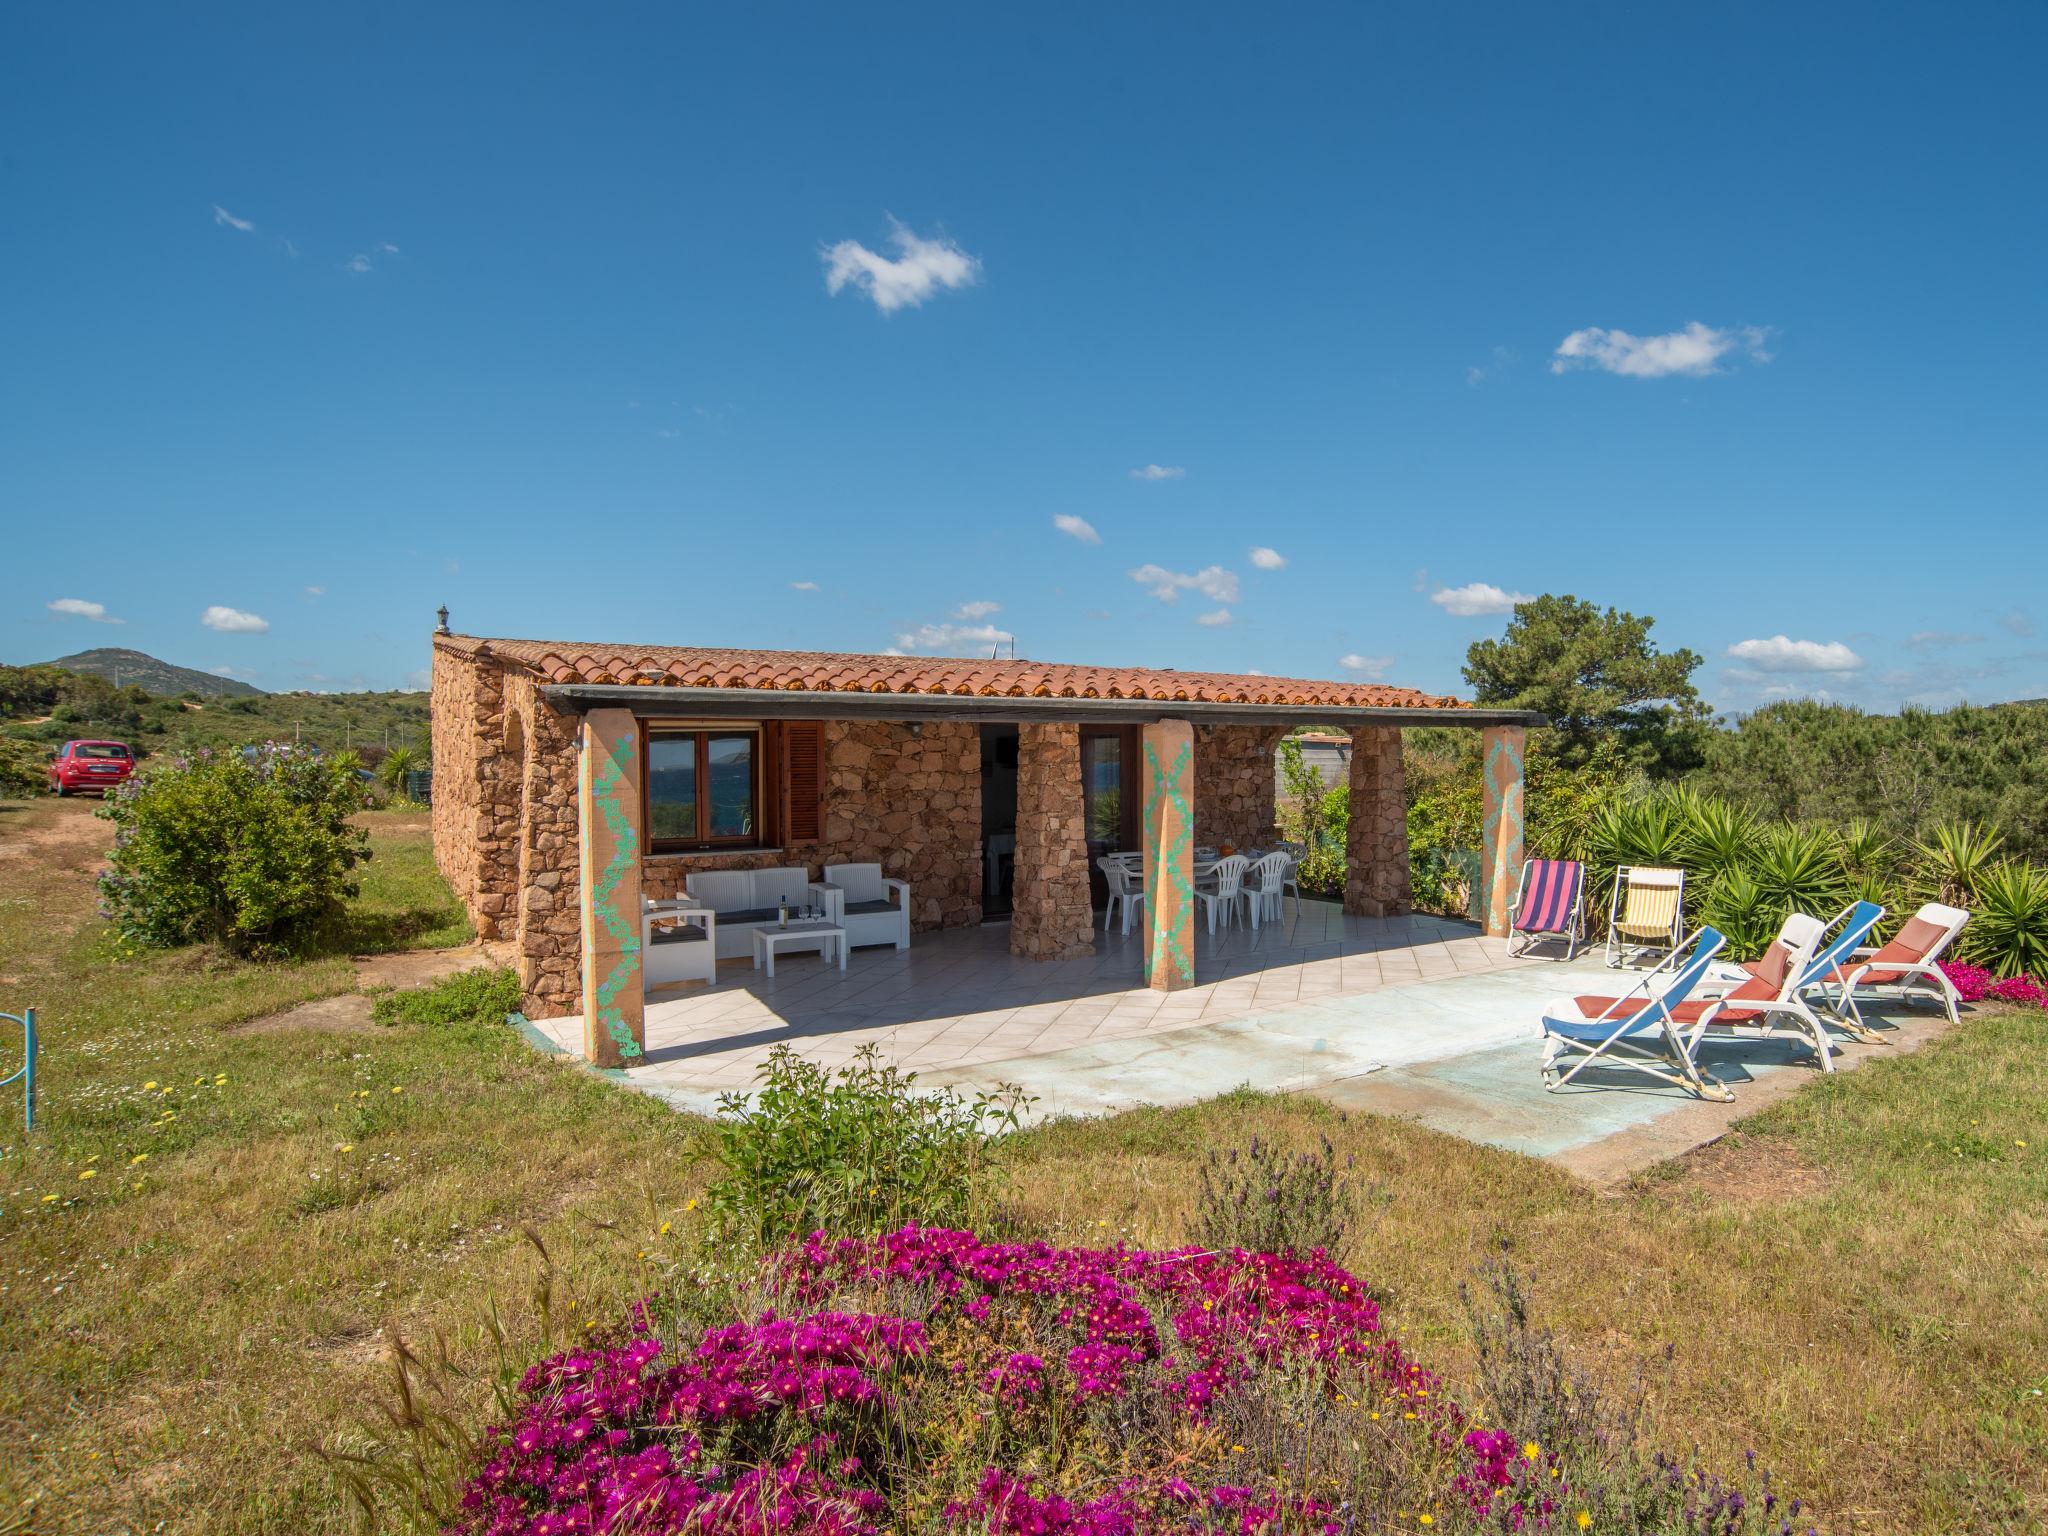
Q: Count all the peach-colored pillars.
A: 3